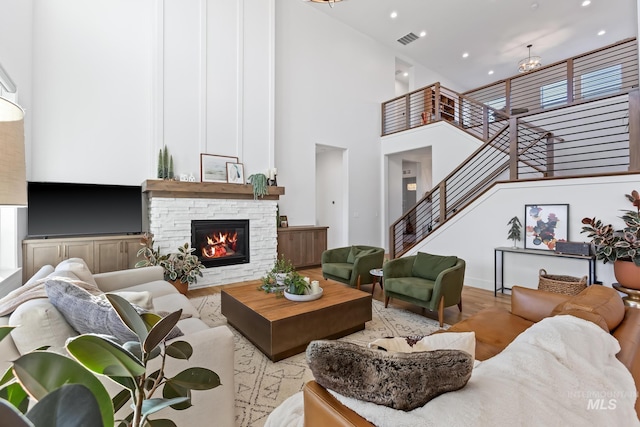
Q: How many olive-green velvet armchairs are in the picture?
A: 2